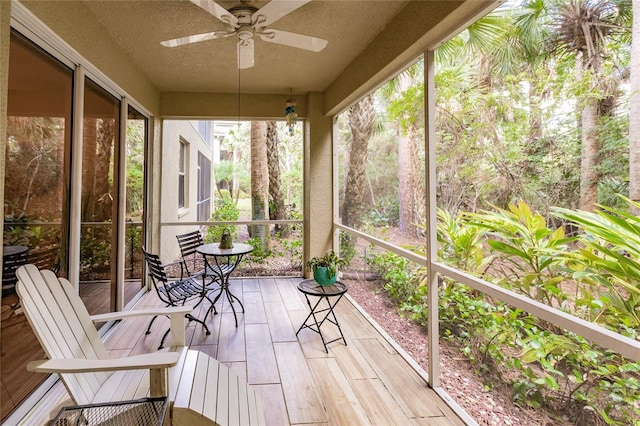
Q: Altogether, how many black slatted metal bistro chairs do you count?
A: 2